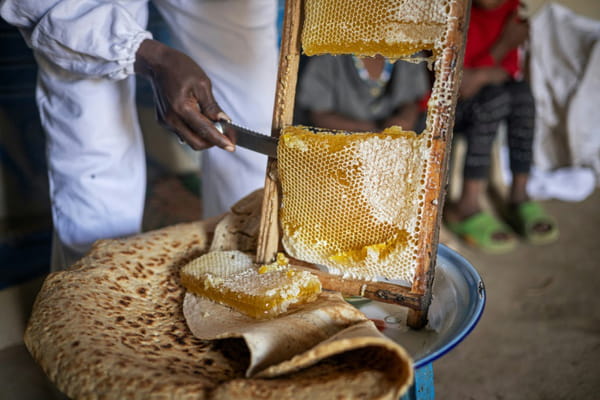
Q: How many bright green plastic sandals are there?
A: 2